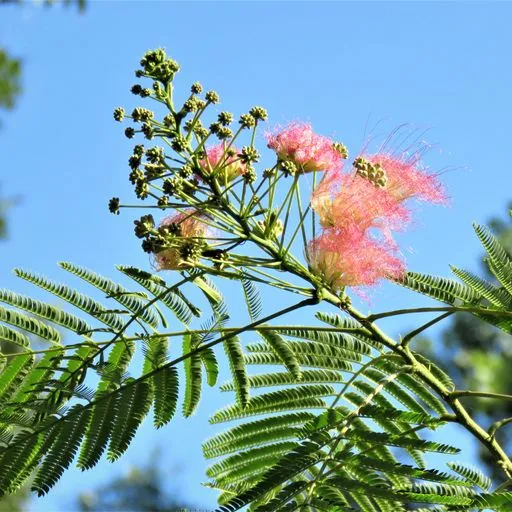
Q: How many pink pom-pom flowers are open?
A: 6